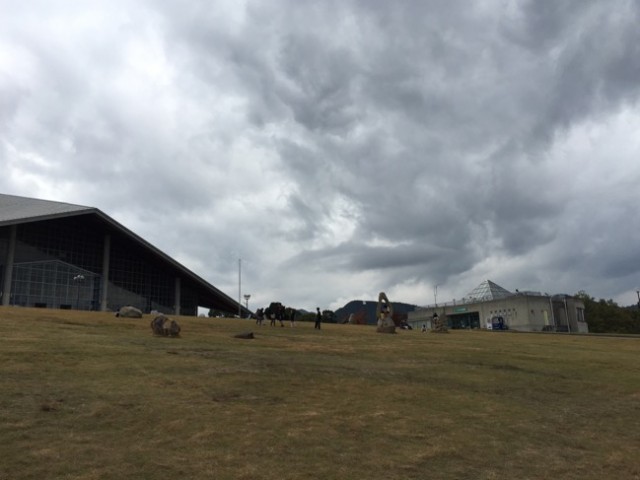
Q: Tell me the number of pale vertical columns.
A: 3